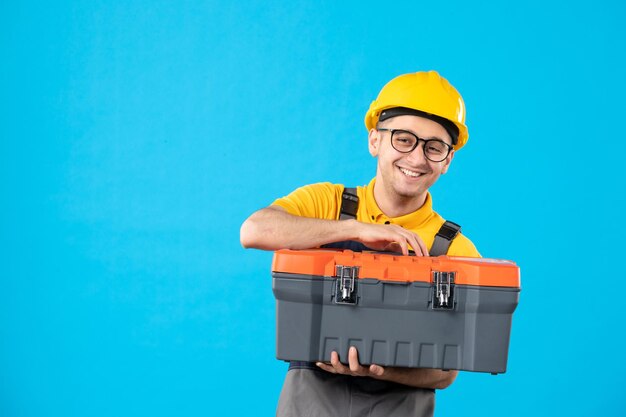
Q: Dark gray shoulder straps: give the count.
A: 2